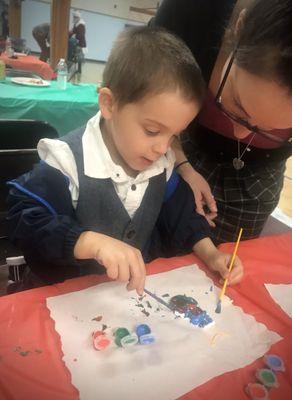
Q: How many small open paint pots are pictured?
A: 3